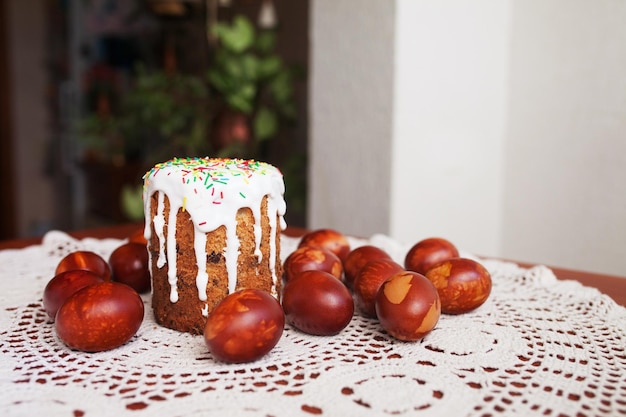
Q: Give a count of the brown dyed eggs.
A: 14